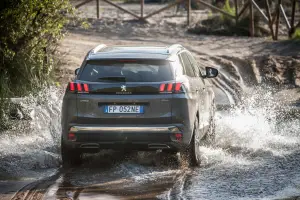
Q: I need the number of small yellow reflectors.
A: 0